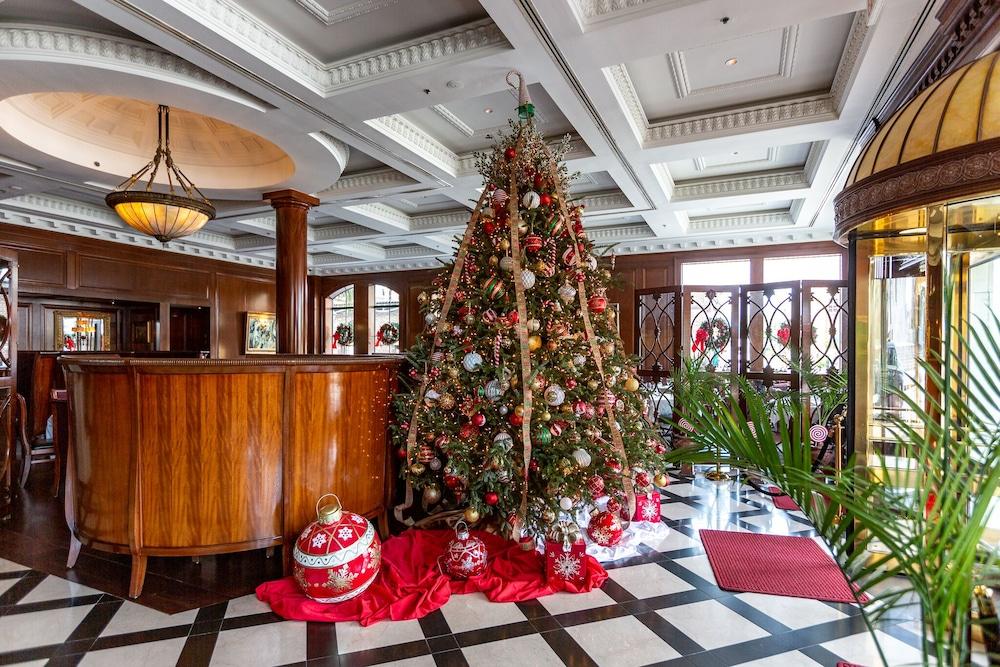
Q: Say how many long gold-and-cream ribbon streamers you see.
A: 3